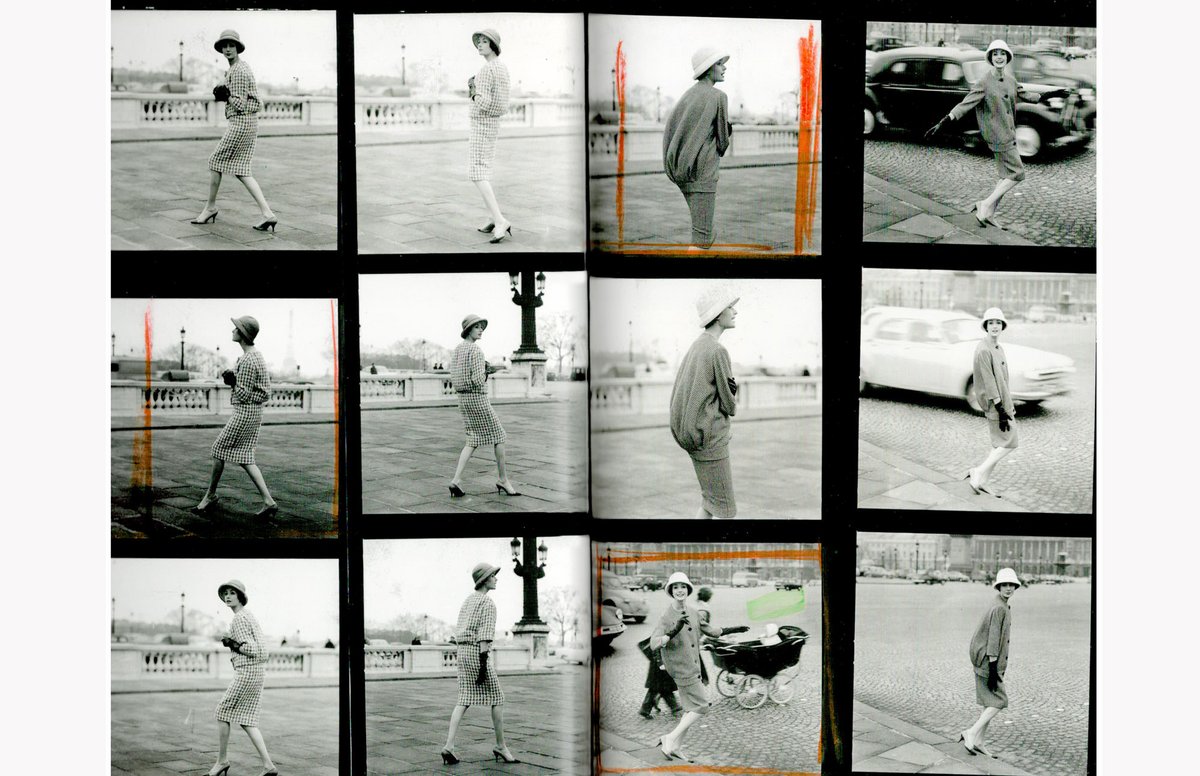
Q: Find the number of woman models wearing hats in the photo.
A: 12